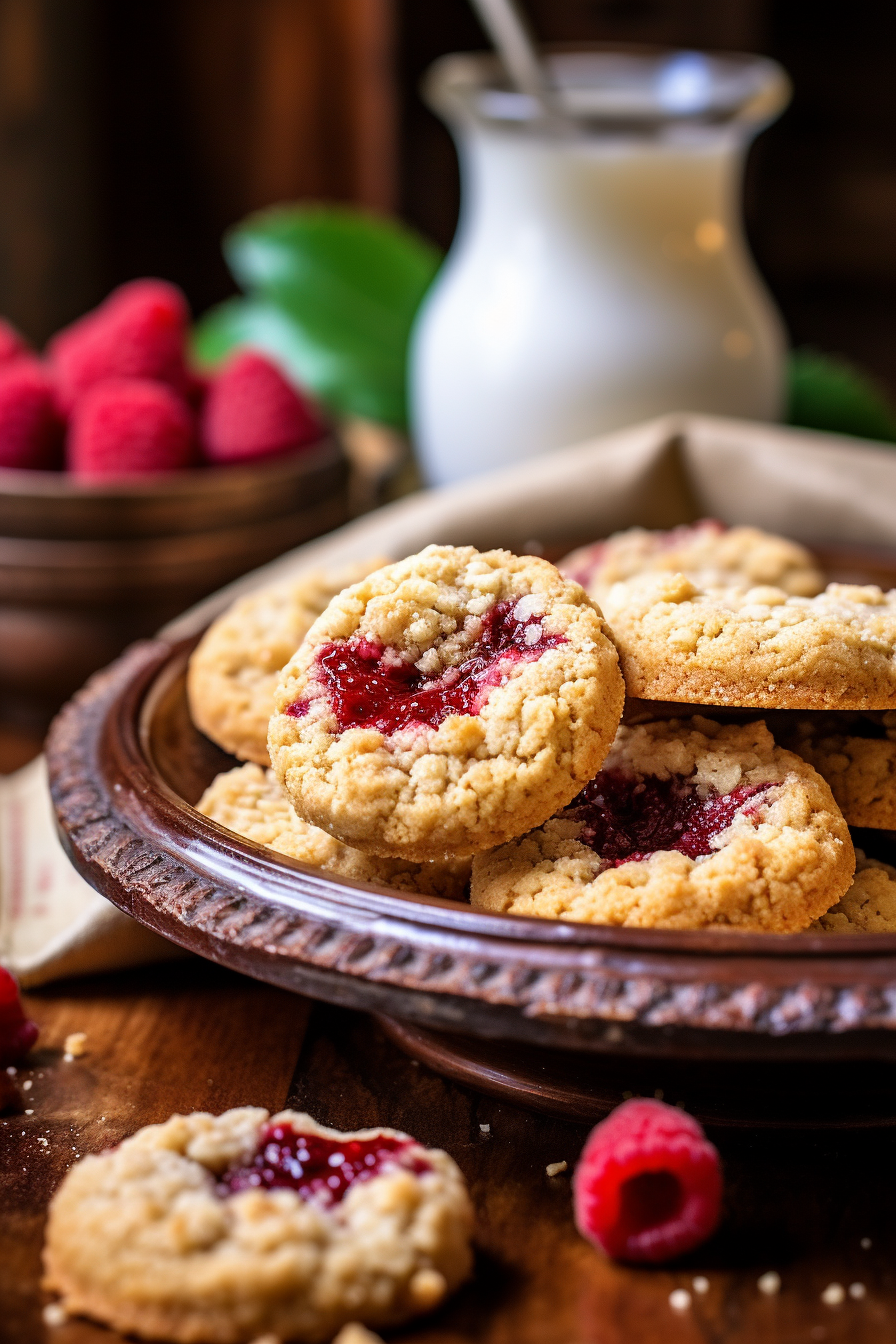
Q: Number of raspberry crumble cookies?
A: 9